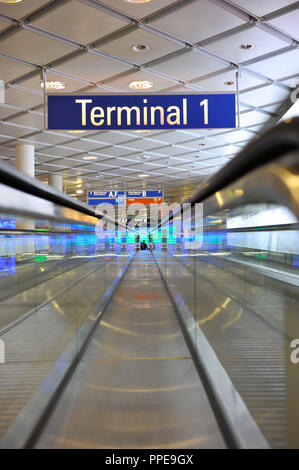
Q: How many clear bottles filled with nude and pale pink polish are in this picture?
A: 0